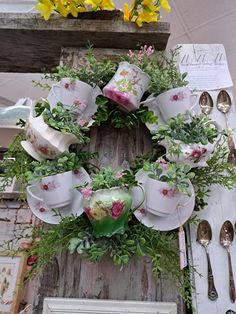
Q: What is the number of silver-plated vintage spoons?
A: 4